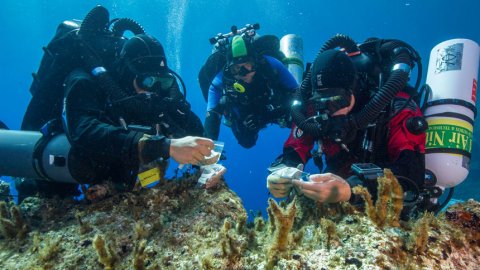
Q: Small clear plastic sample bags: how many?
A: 2